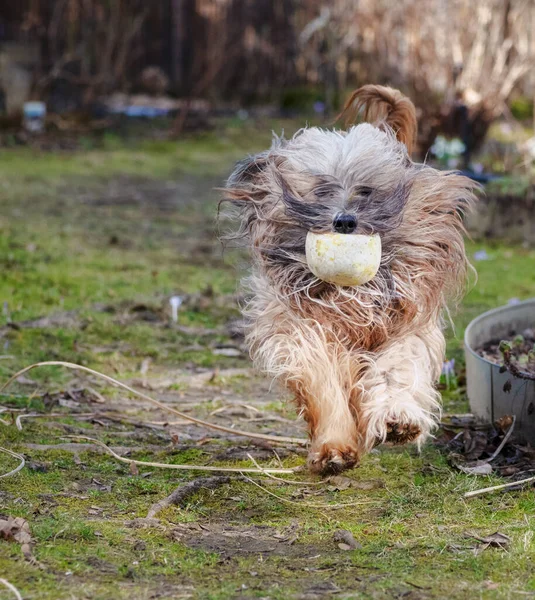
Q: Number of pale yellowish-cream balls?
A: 1